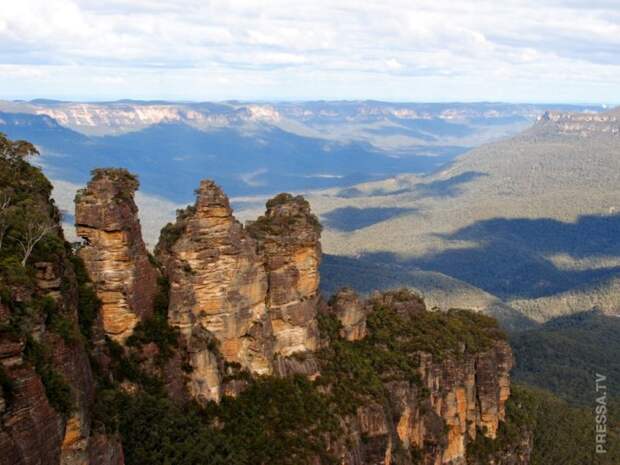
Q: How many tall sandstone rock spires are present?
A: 3